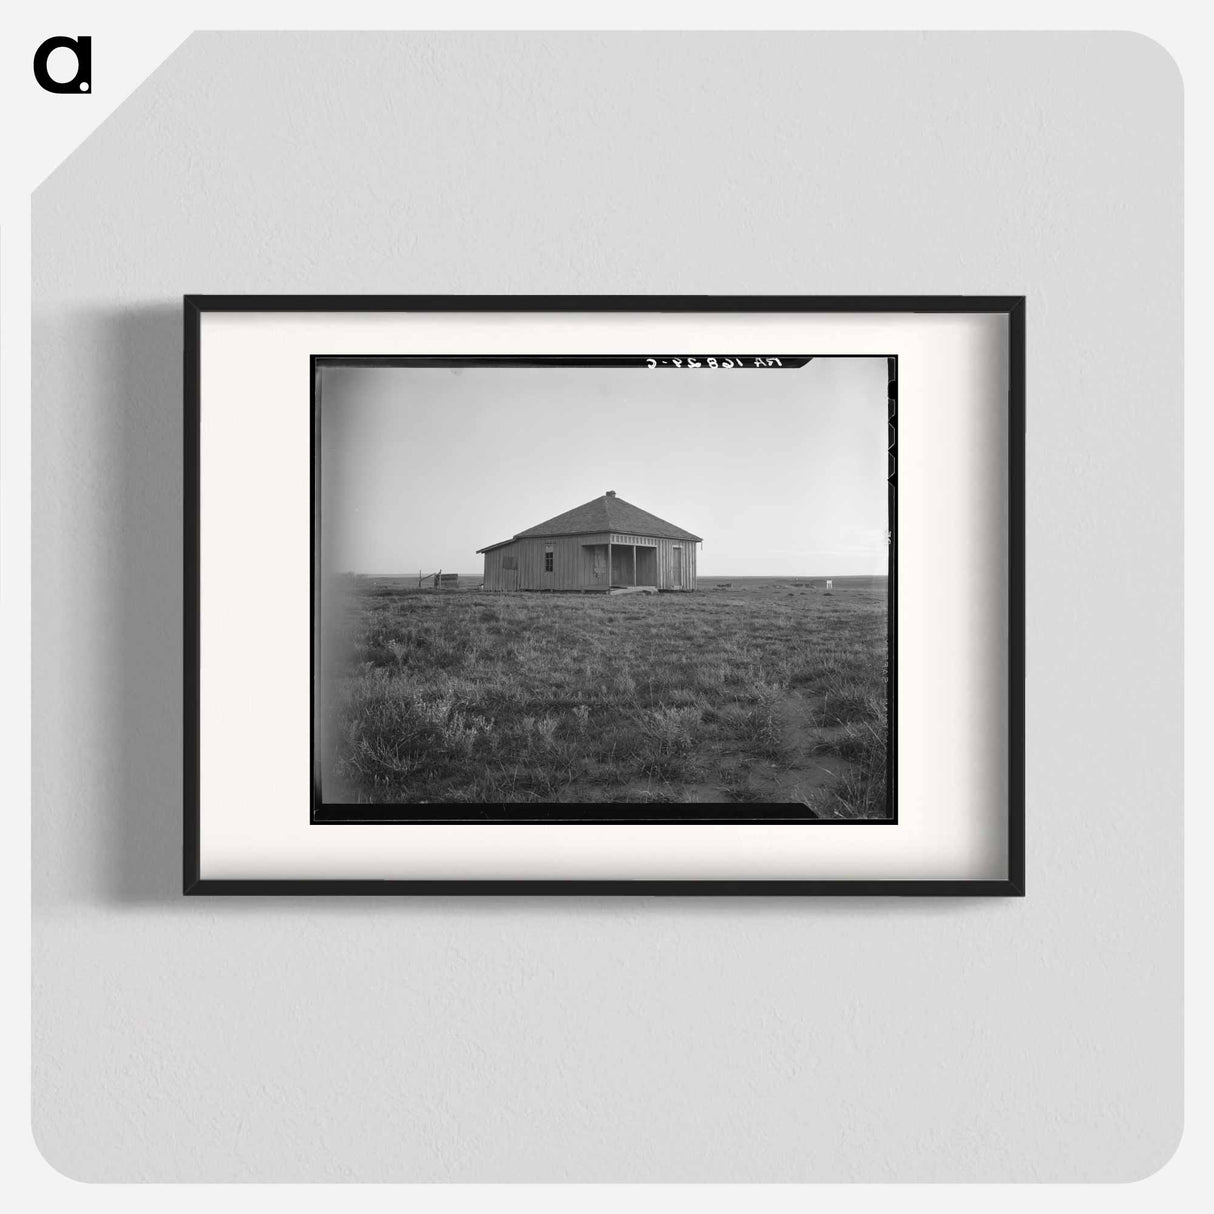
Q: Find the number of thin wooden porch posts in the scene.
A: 2